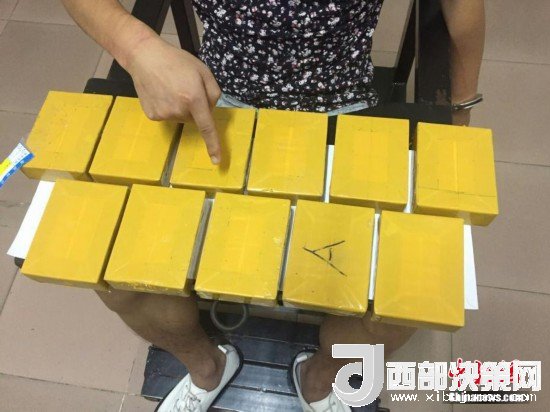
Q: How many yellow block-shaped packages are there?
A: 11